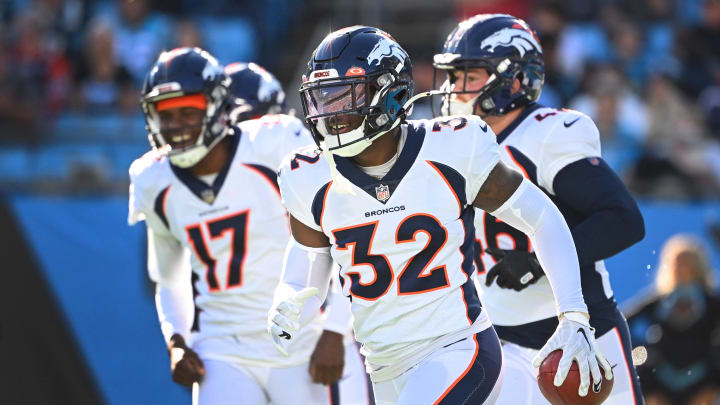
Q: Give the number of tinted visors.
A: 1